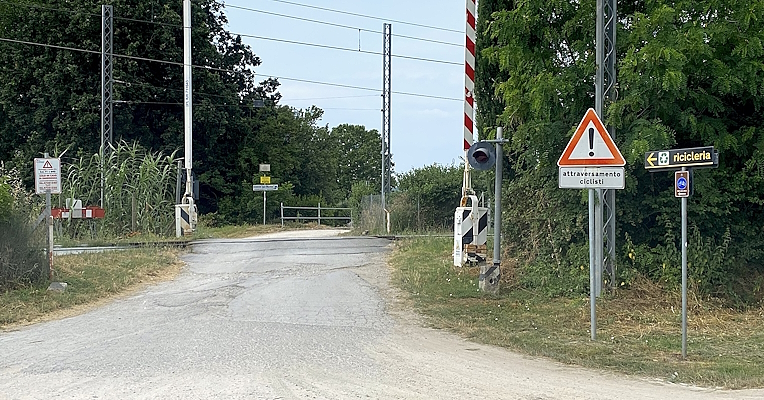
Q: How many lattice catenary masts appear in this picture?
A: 3